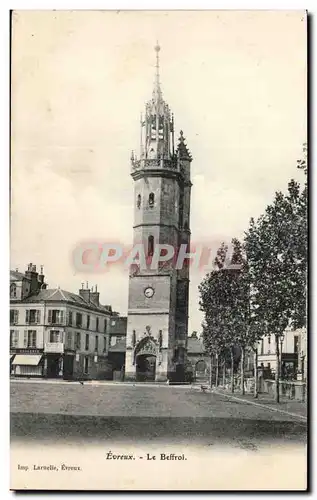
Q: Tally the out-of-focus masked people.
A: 0